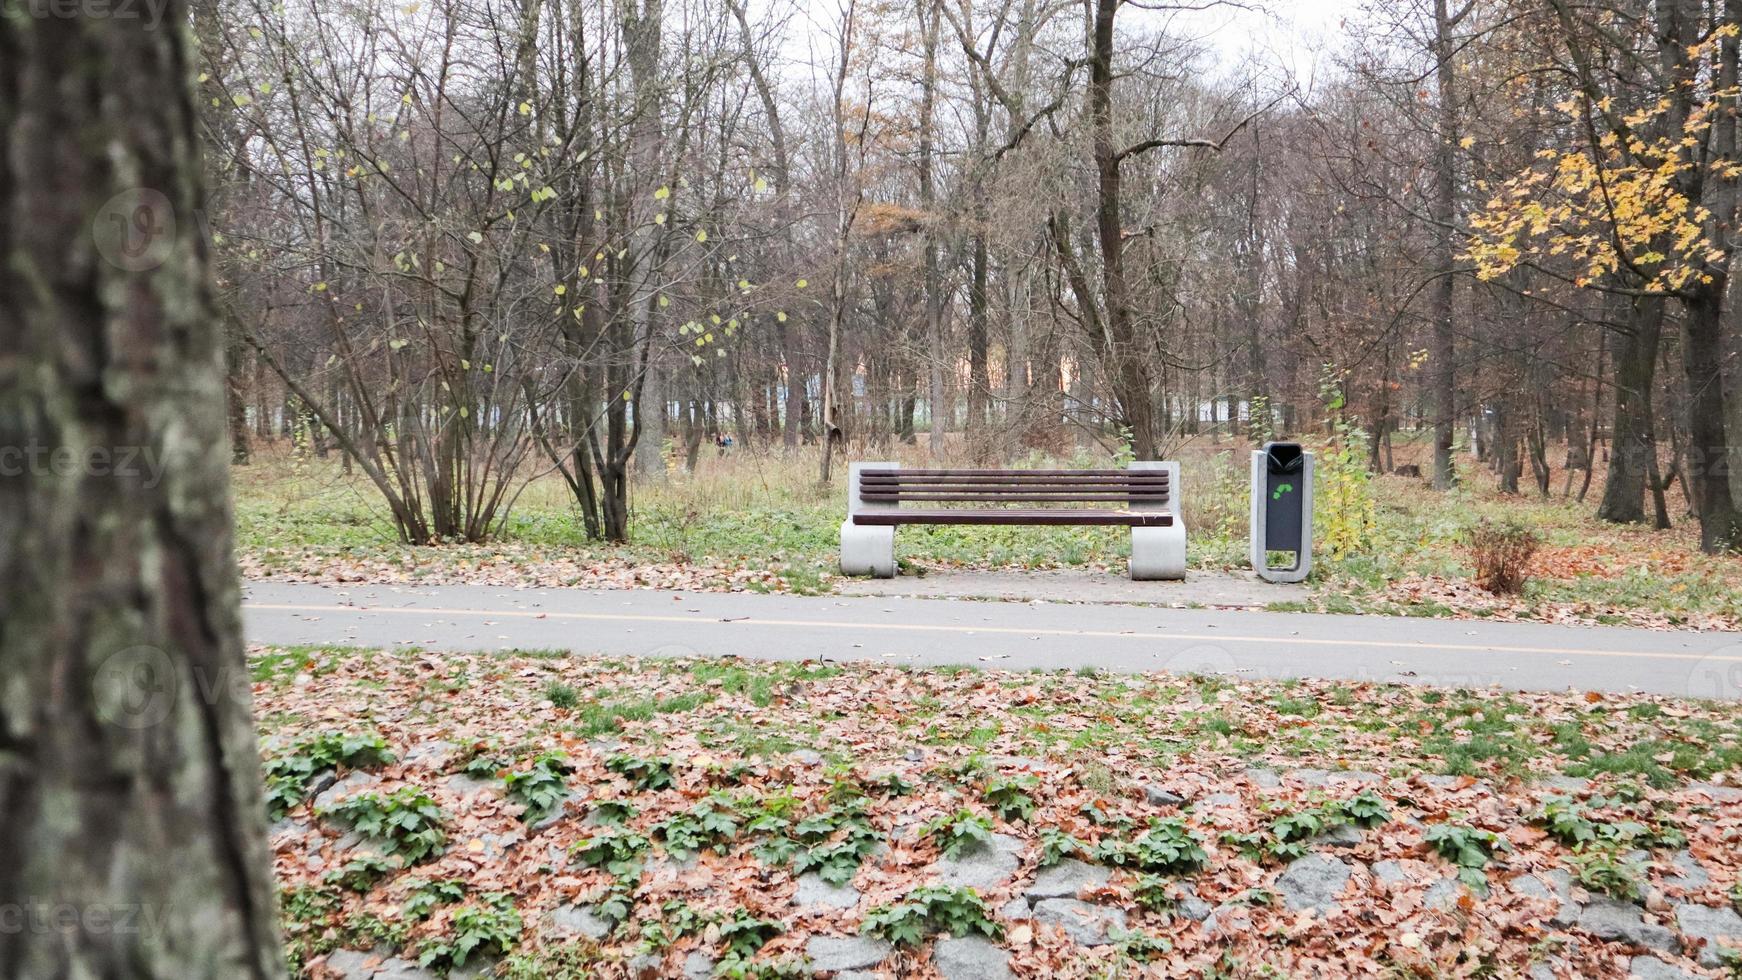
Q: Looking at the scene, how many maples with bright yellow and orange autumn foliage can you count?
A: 1